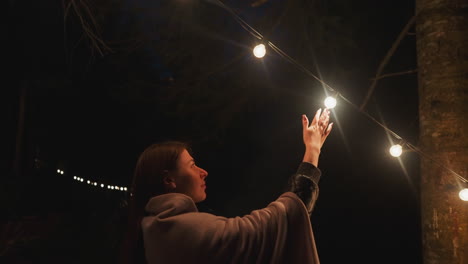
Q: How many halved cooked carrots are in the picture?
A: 0